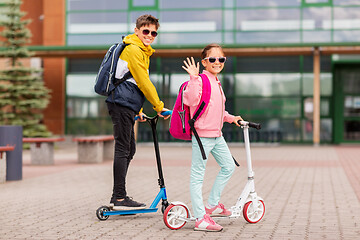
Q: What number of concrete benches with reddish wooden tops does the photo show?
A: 3